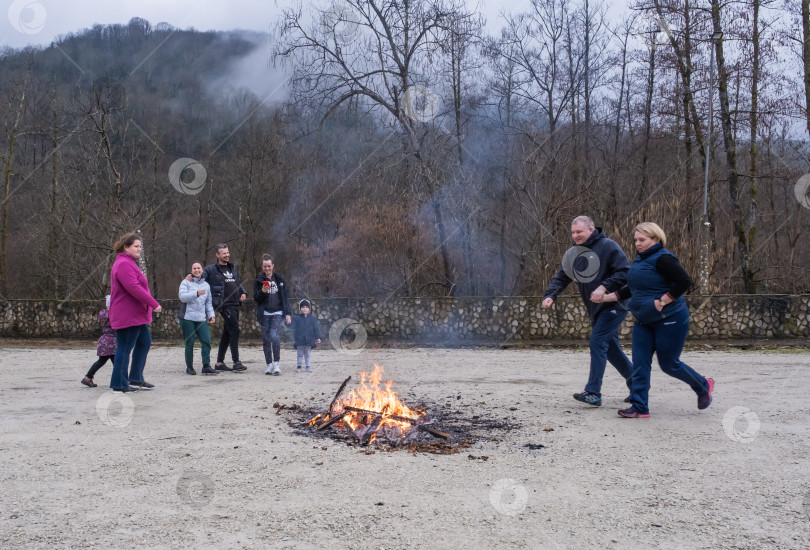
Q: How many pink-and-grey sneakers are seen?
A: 2